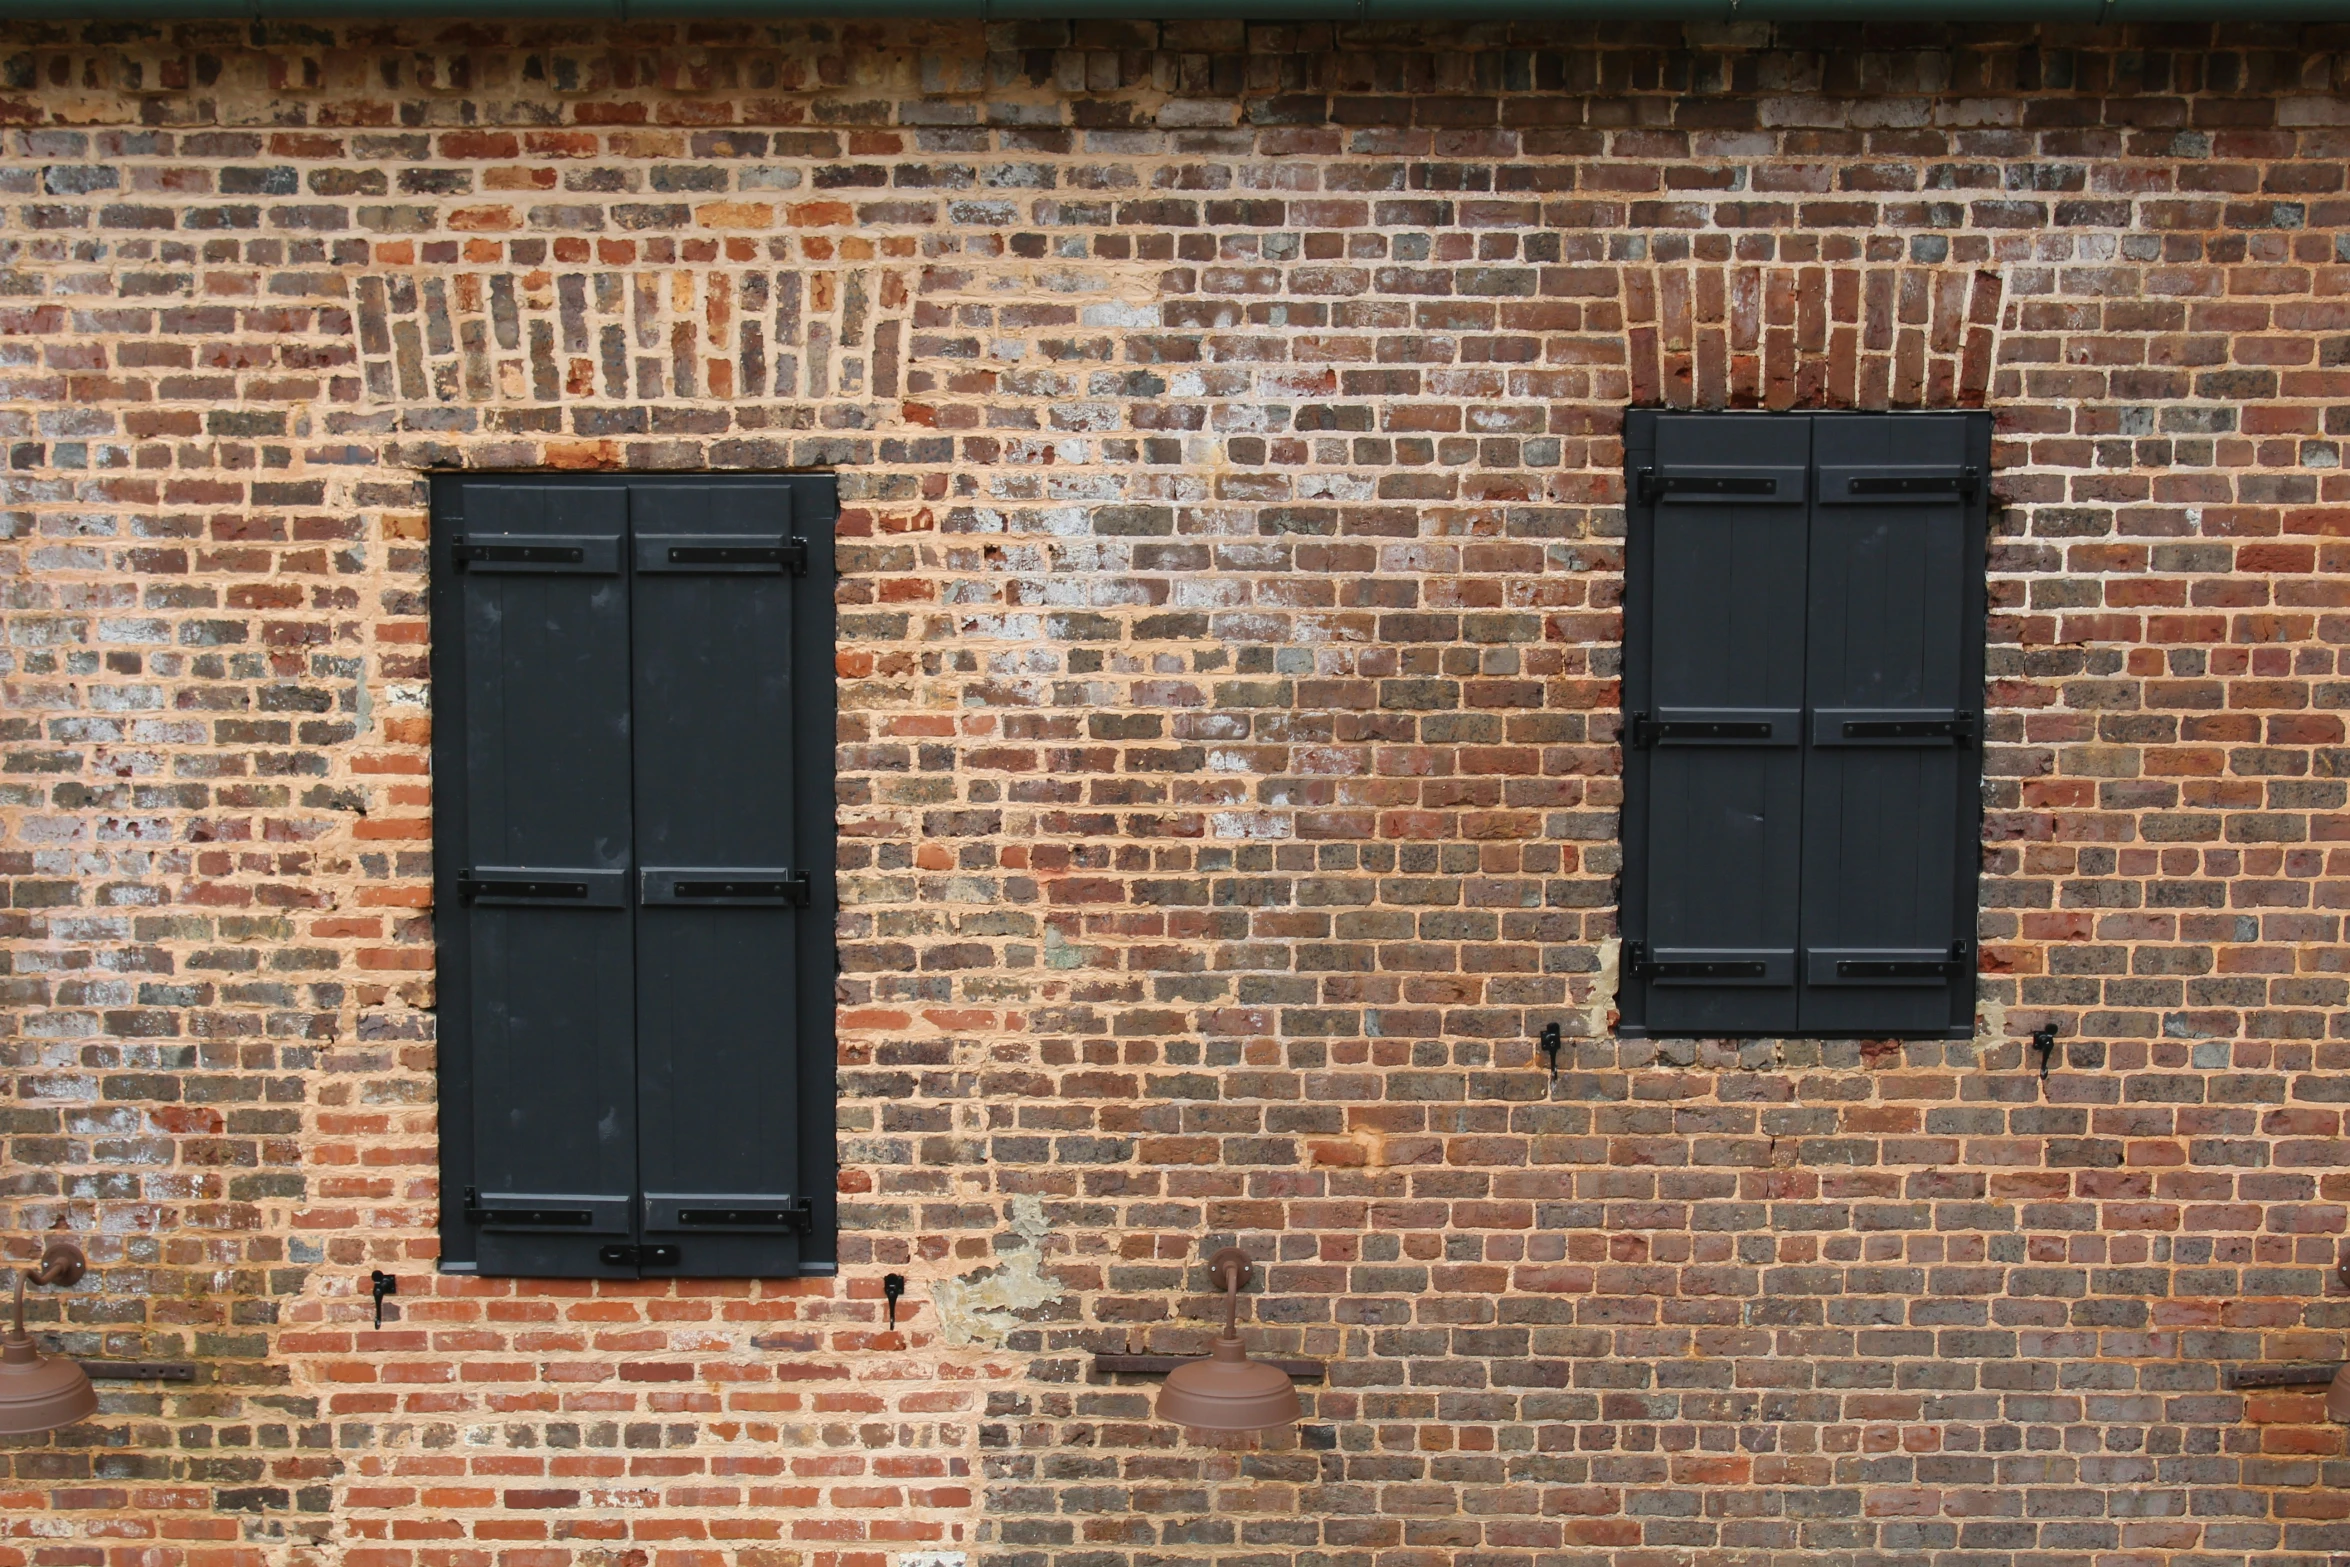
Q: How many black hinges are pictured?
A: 12